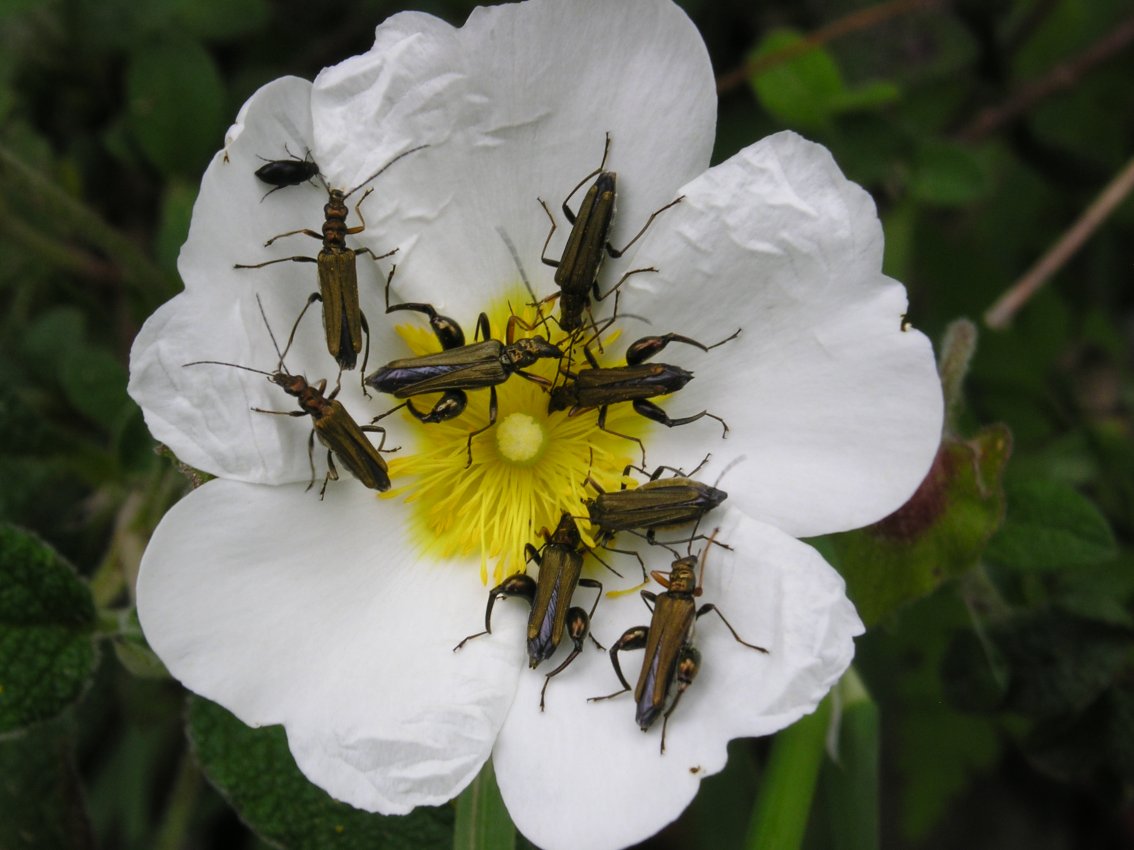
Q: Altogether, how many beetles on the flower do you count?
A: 9